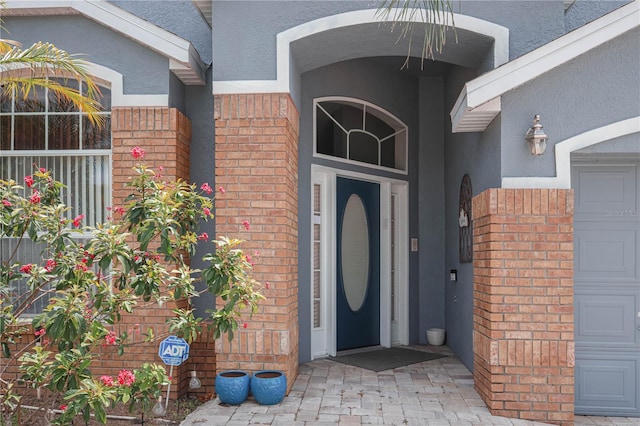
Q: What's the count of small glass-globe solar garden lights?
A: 2